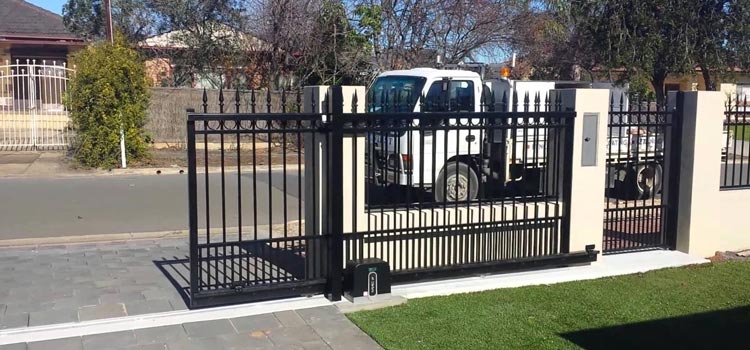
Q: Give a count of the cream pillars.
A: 3